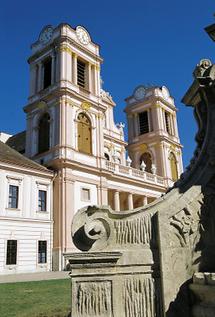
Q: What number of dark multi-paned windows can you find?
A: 4